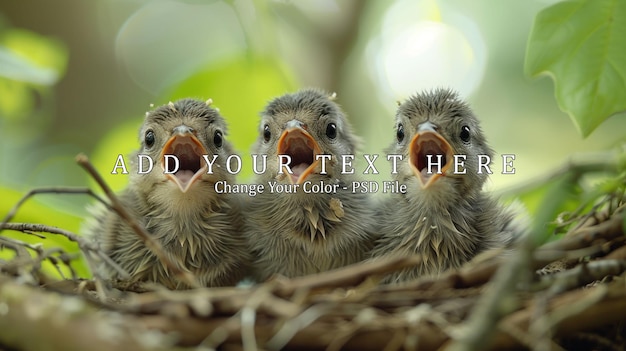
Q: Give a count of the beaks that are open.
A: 3